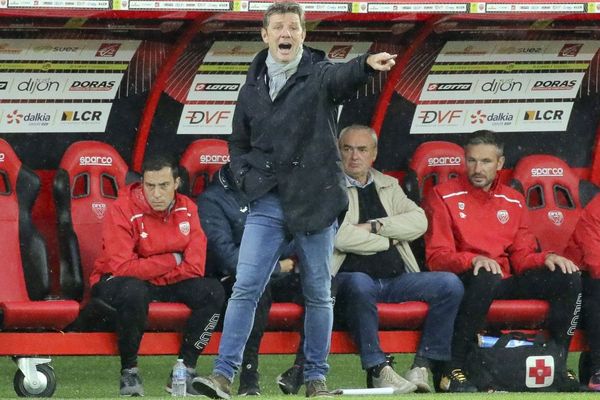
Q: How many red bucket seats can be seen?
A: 5